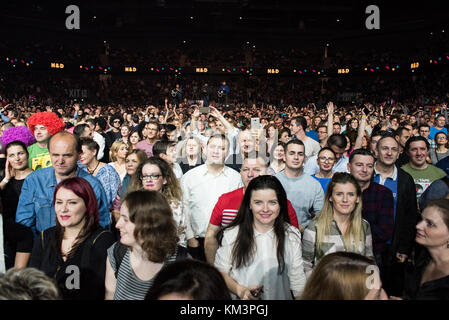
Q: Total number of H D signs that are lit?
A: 6